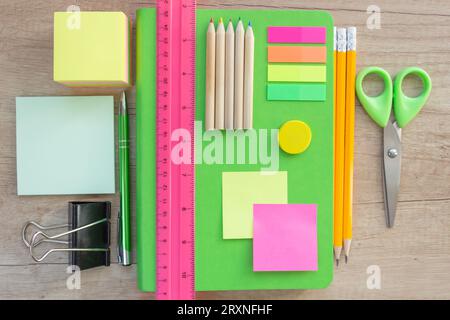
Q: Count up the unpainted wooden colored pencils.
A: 5